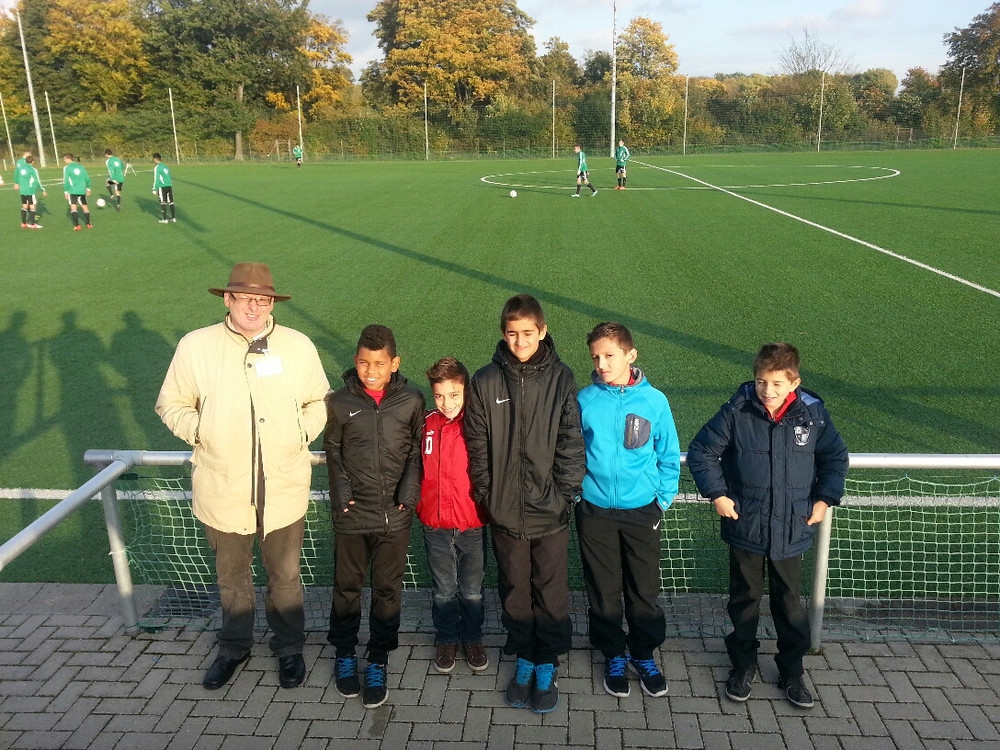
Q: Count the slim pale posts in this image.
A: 11